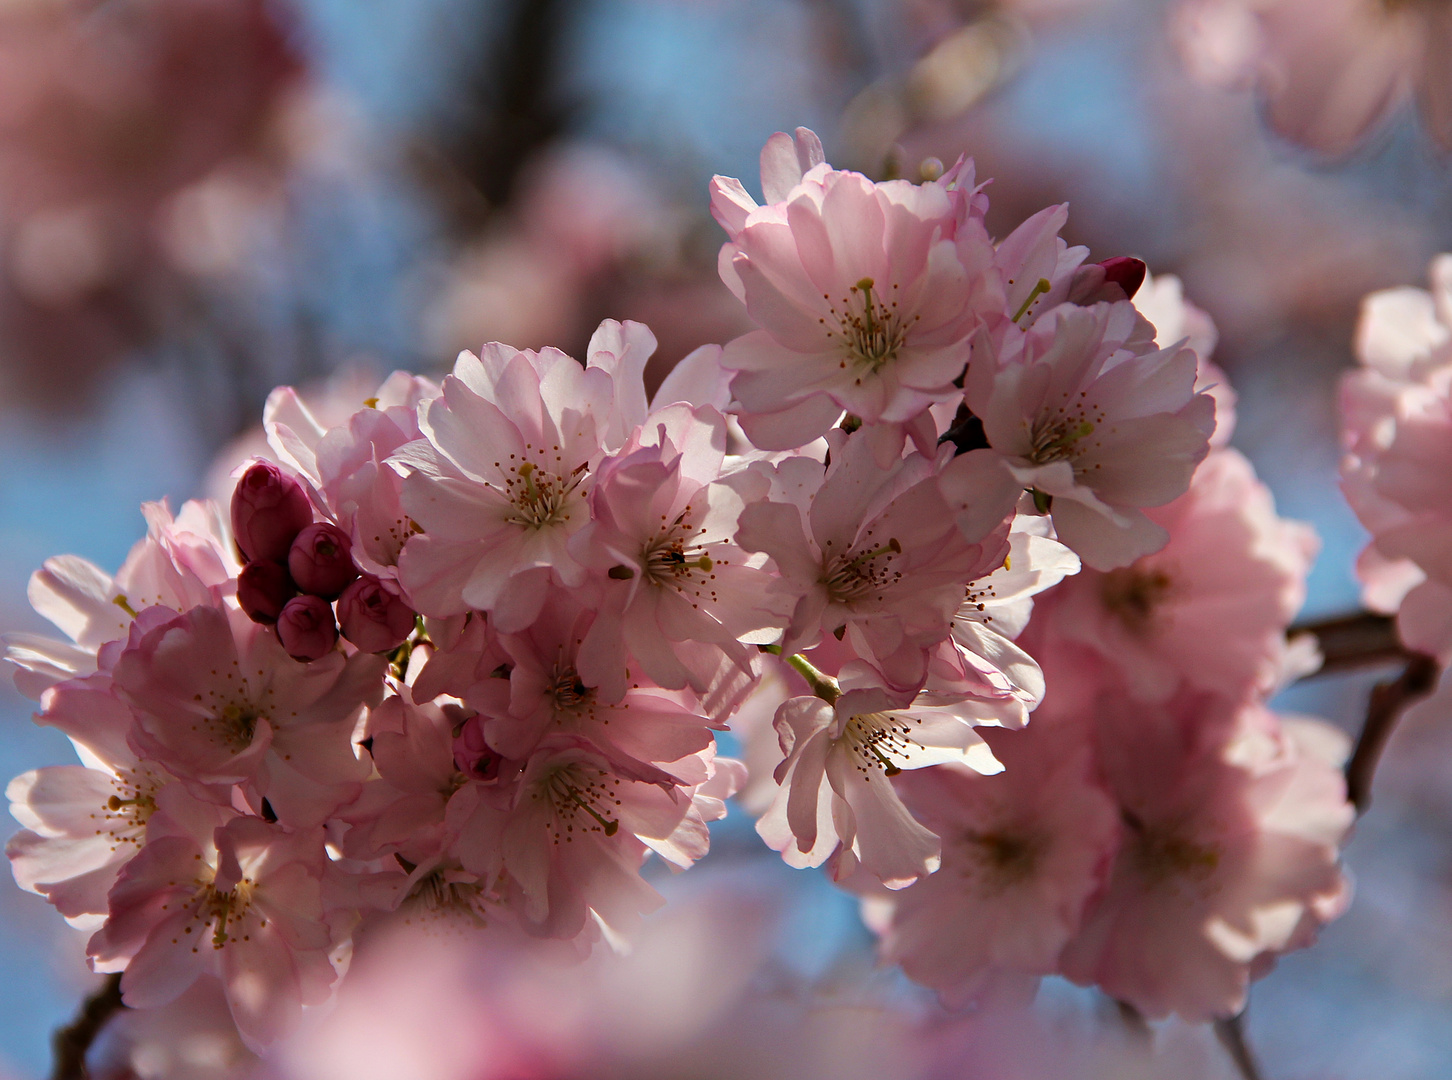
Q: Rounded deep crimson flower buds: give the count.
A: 7